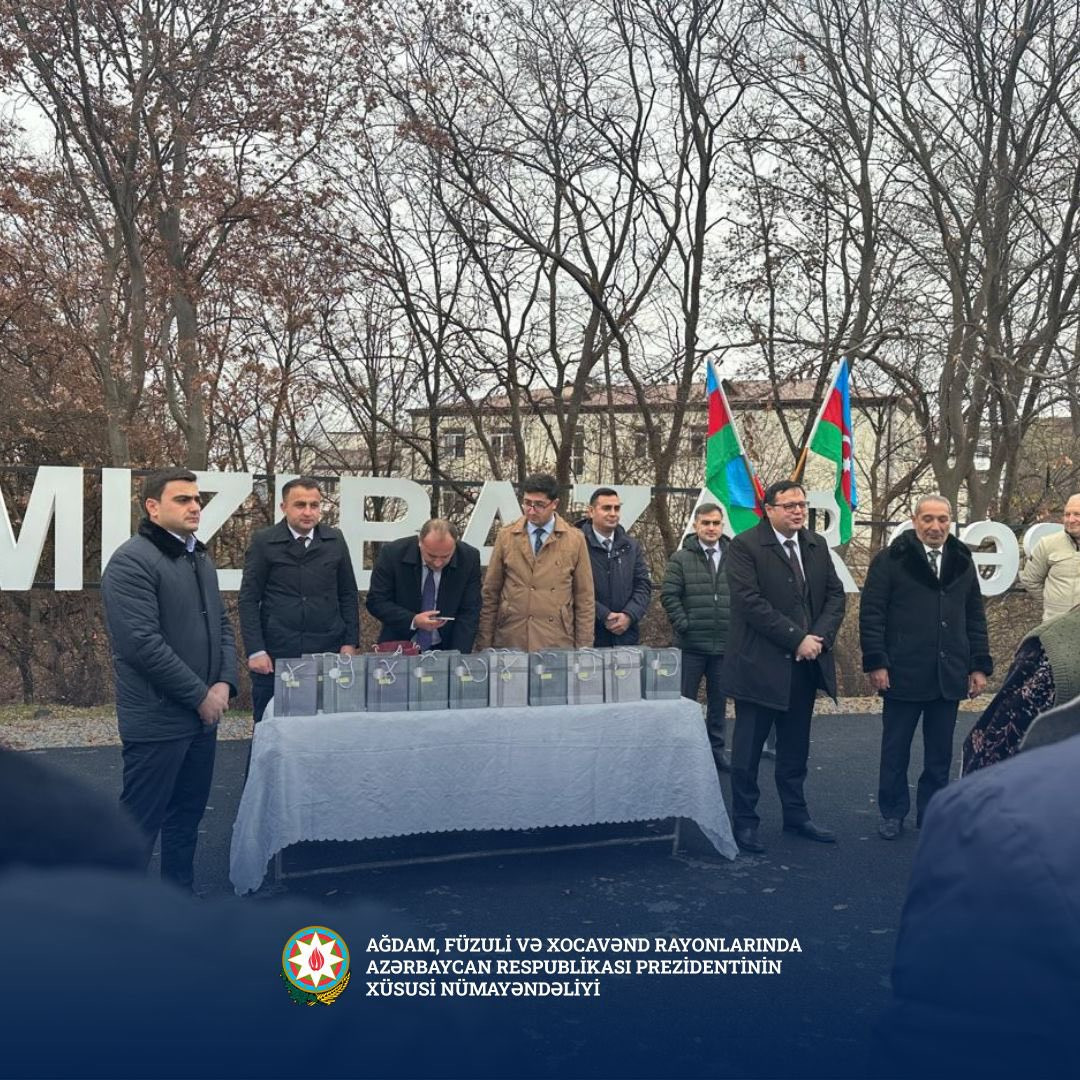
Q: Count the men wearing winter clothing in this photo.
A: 9